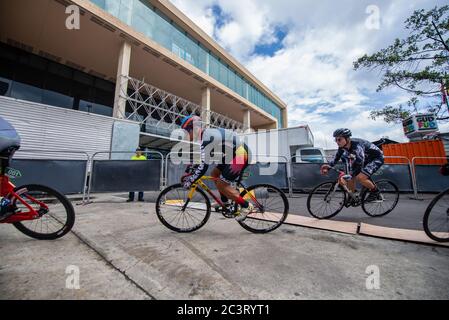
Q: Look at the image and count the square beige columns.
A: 3